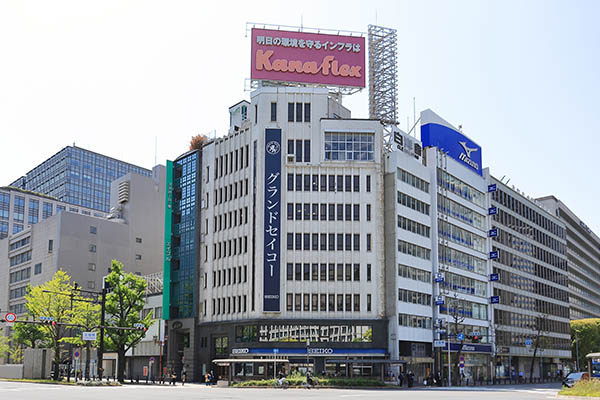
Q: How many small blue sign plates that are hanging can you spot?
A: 6